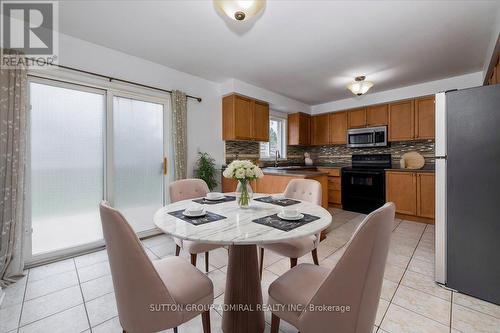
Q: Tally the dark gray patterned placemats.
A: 4